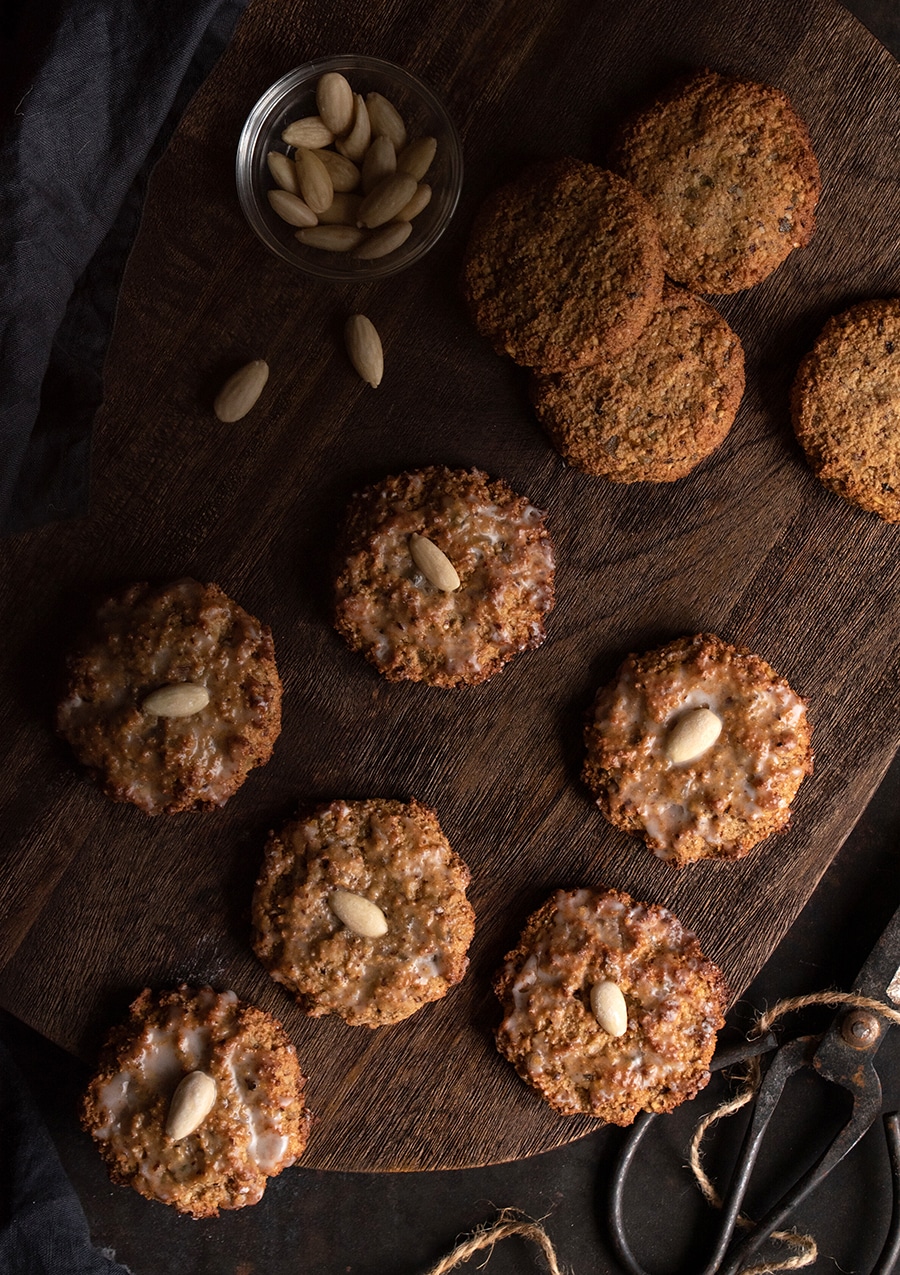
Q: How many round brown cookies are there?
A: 10